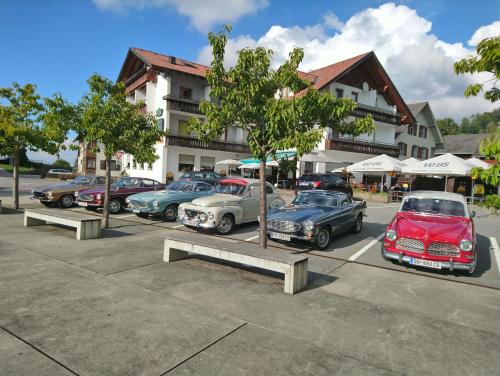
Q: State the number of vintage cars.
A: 6